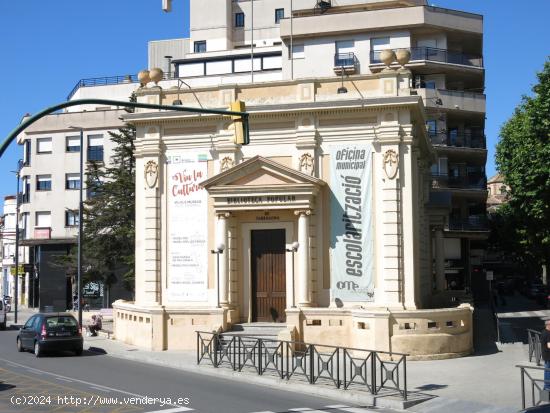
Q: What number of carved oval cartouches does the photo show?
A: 4